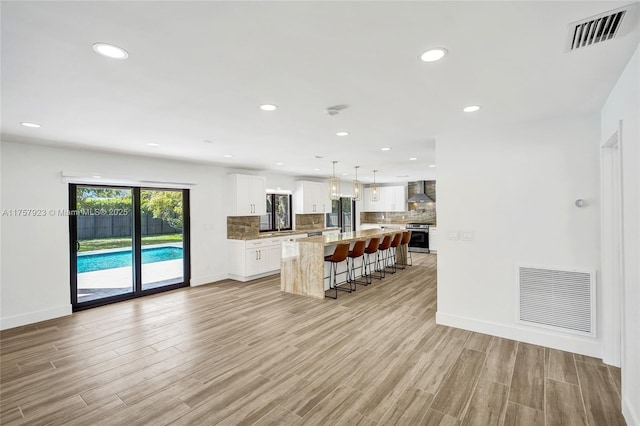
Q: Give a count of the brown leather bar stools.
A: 6